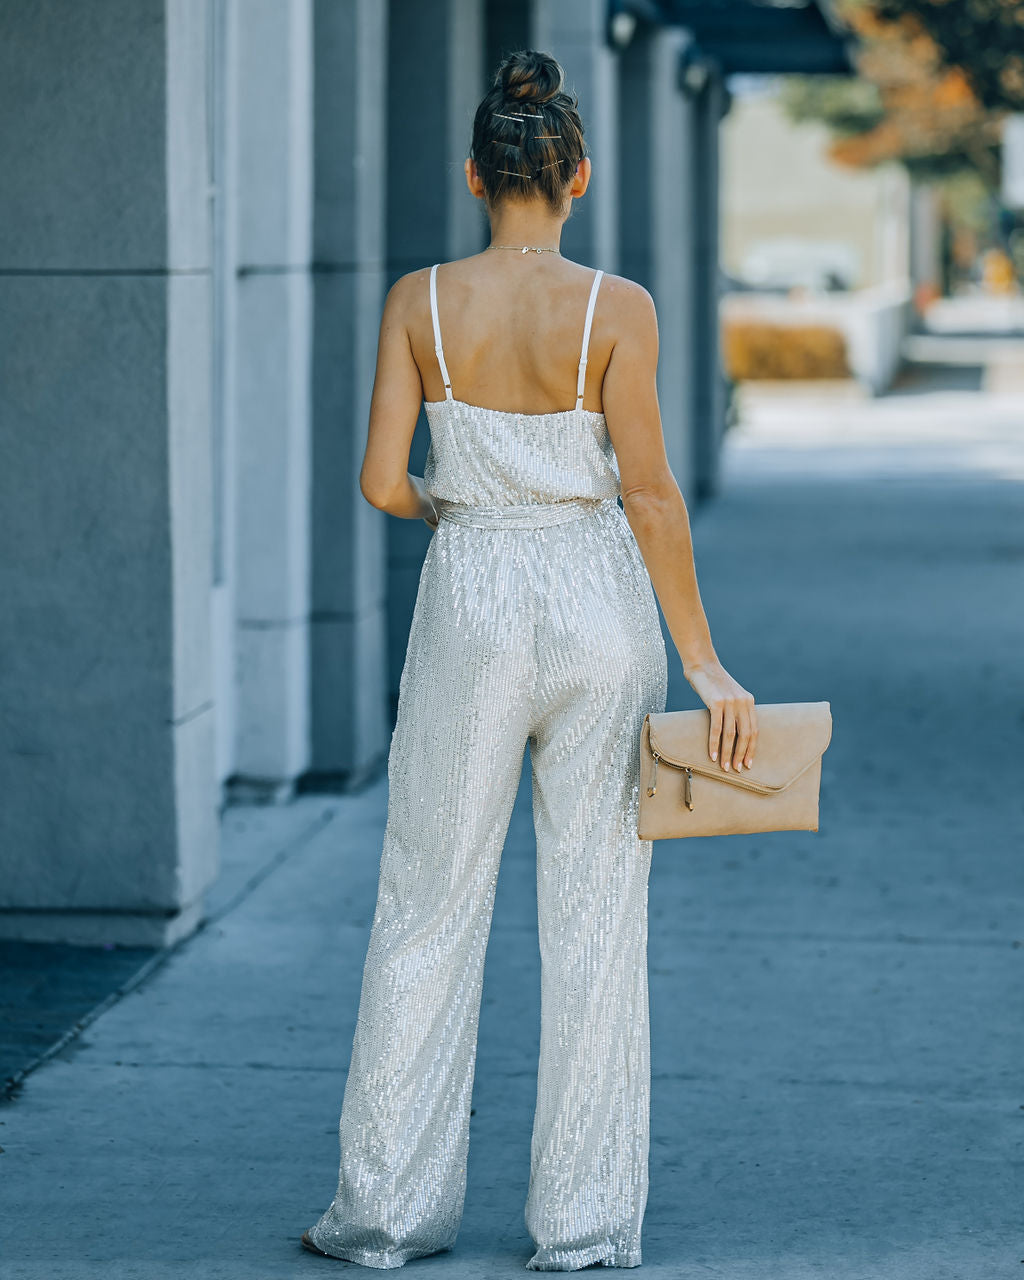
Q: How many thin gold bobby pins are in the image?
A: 6